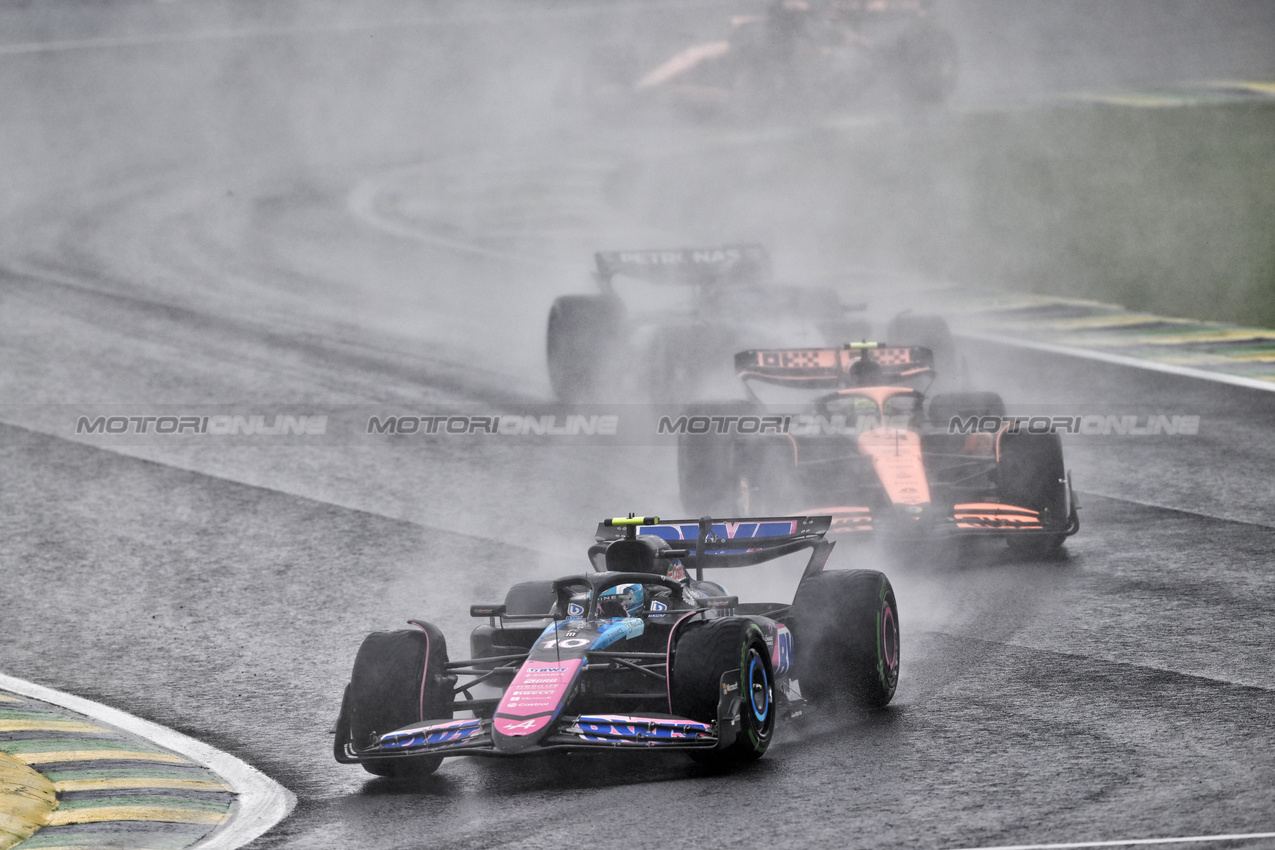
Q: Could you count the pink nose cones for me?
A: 1